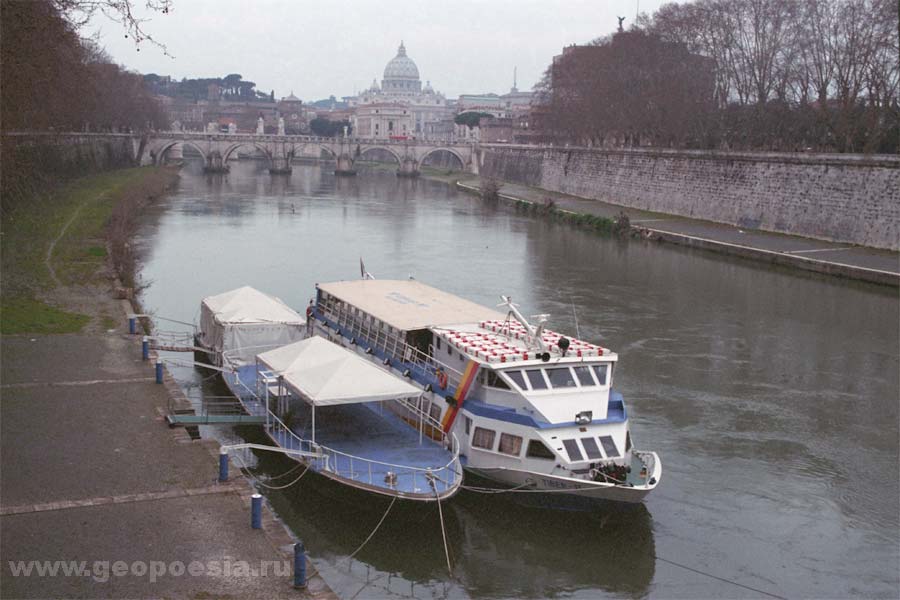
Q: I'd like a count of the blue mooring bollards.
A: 6